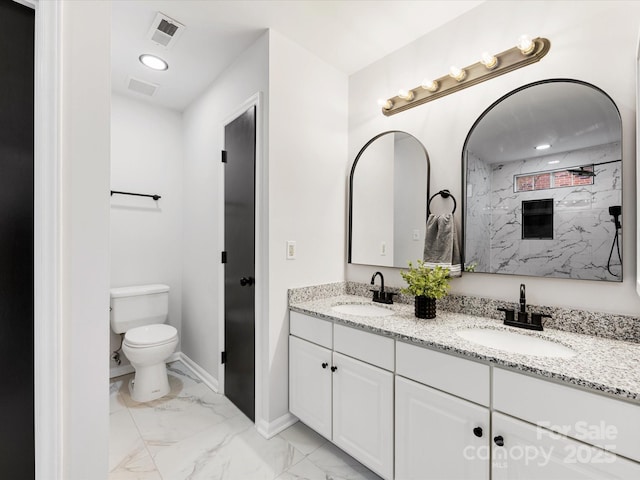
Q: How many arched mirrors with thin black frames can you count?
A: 2